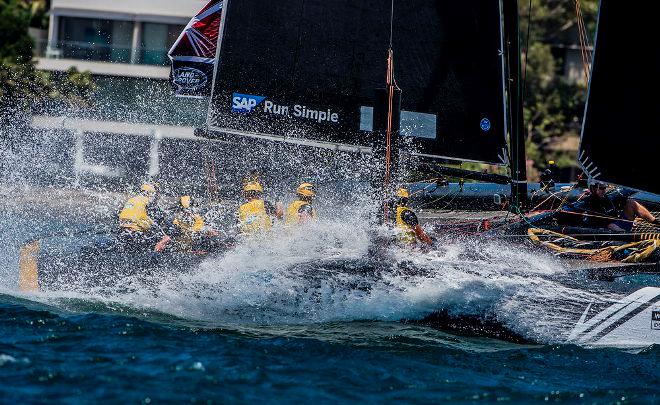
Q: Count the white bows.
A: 1